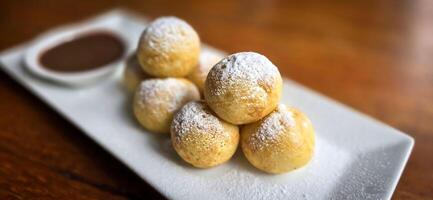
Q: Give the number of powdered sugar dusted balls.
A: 7